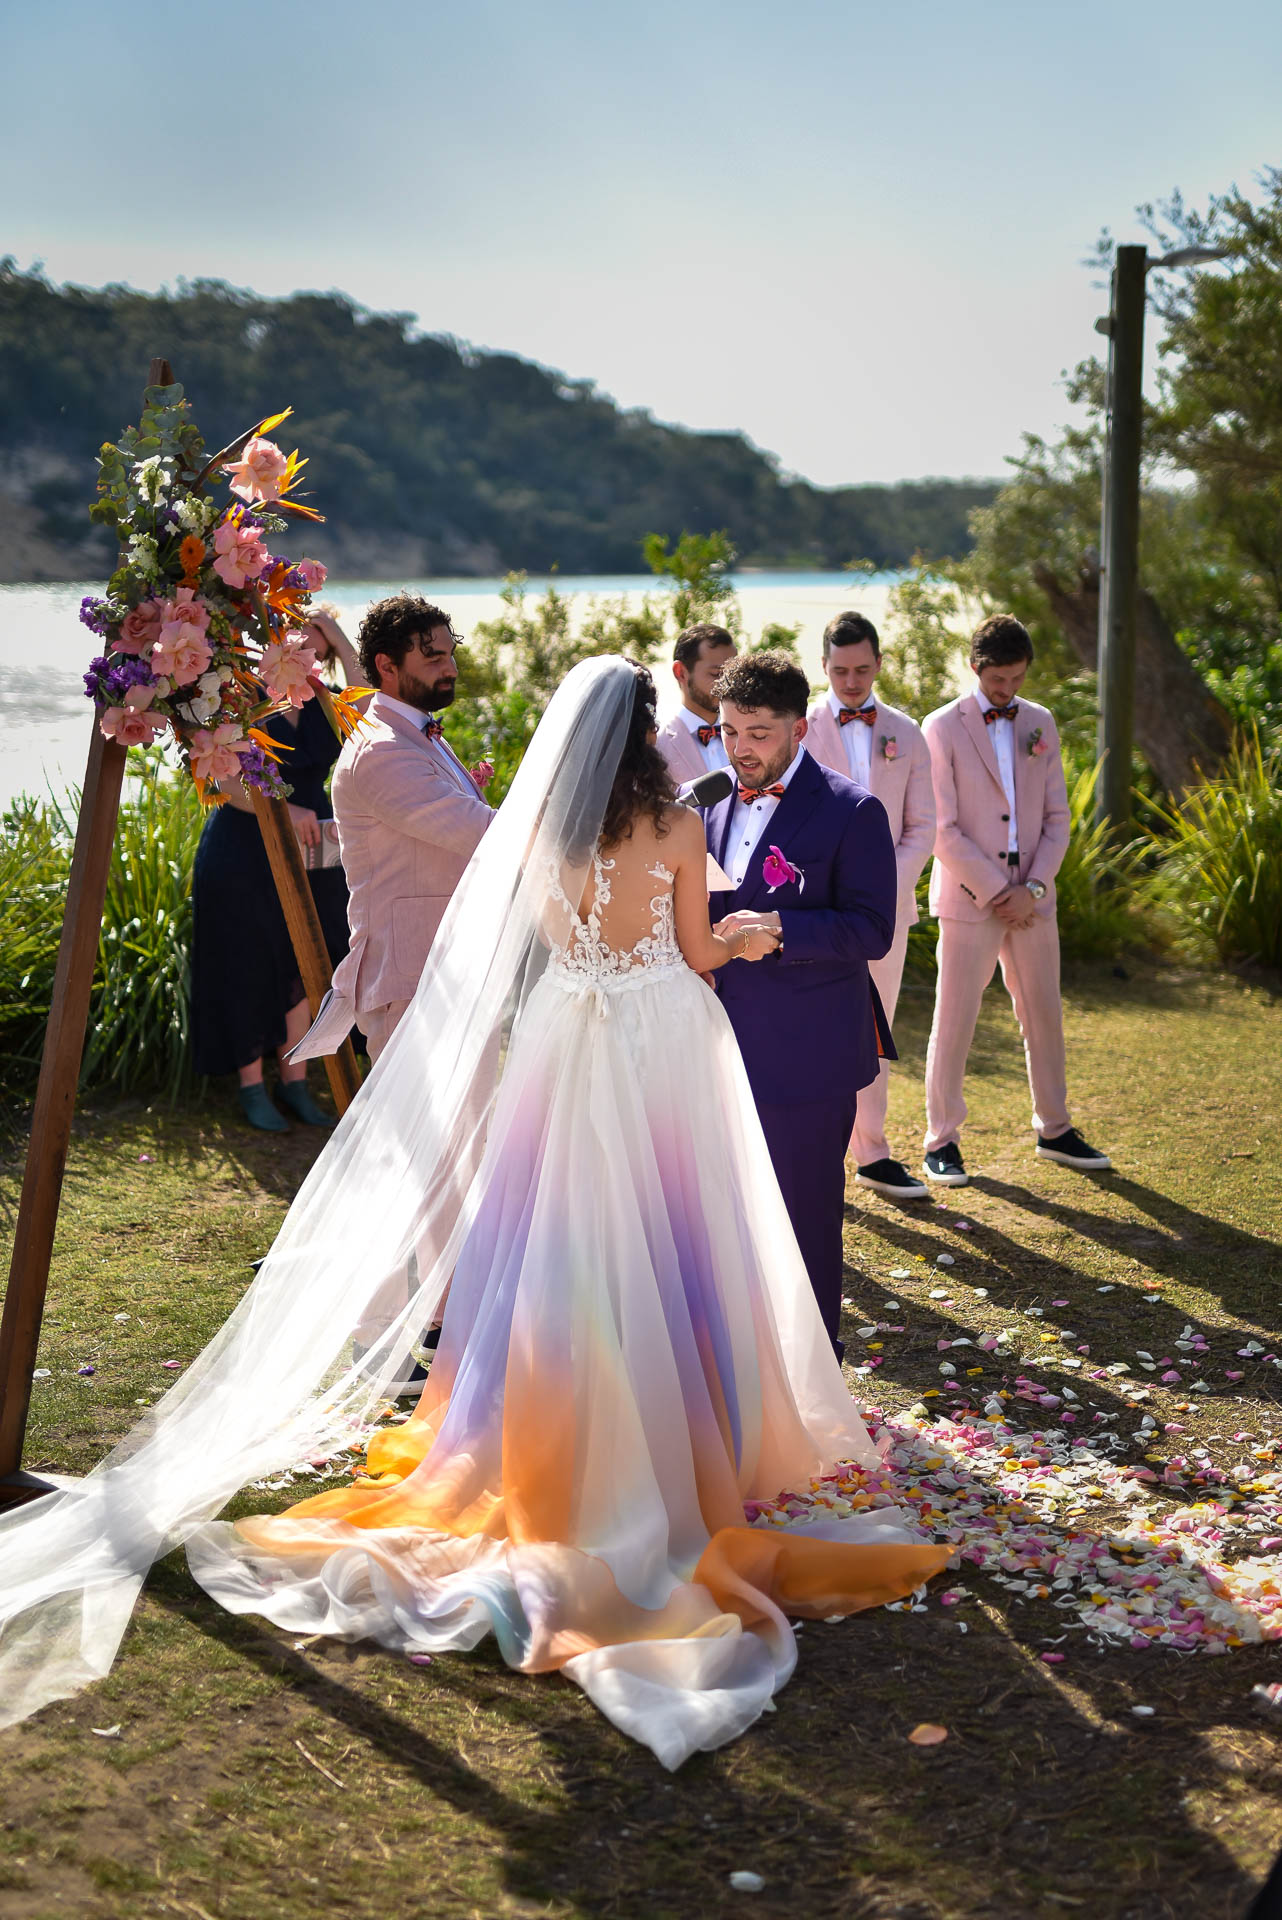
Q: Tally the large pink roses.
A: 8